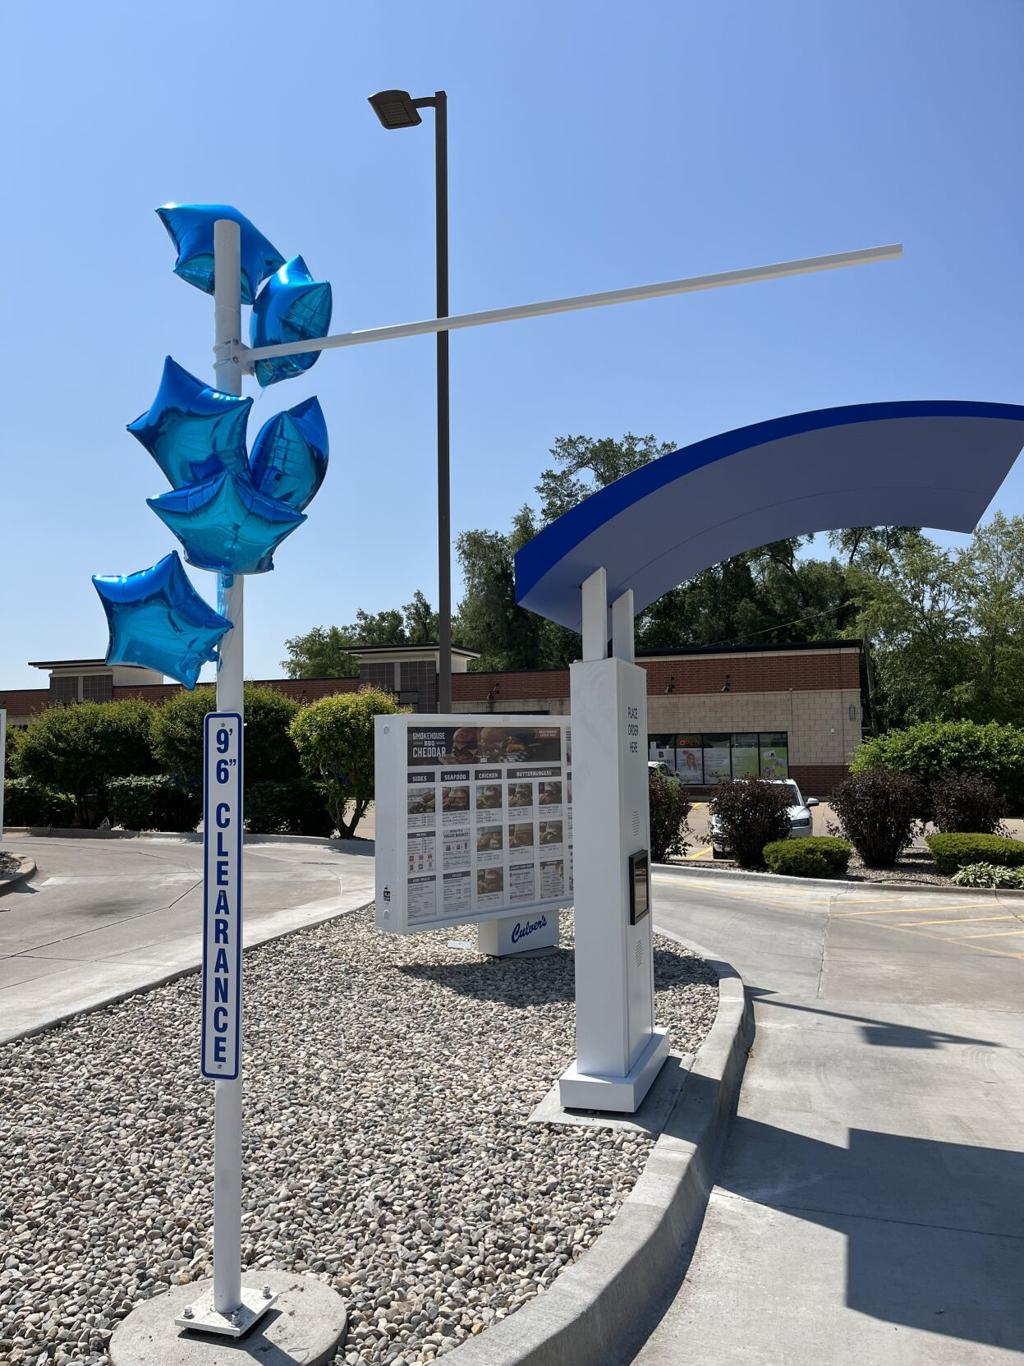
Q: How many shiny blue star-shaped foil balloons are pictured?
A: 6